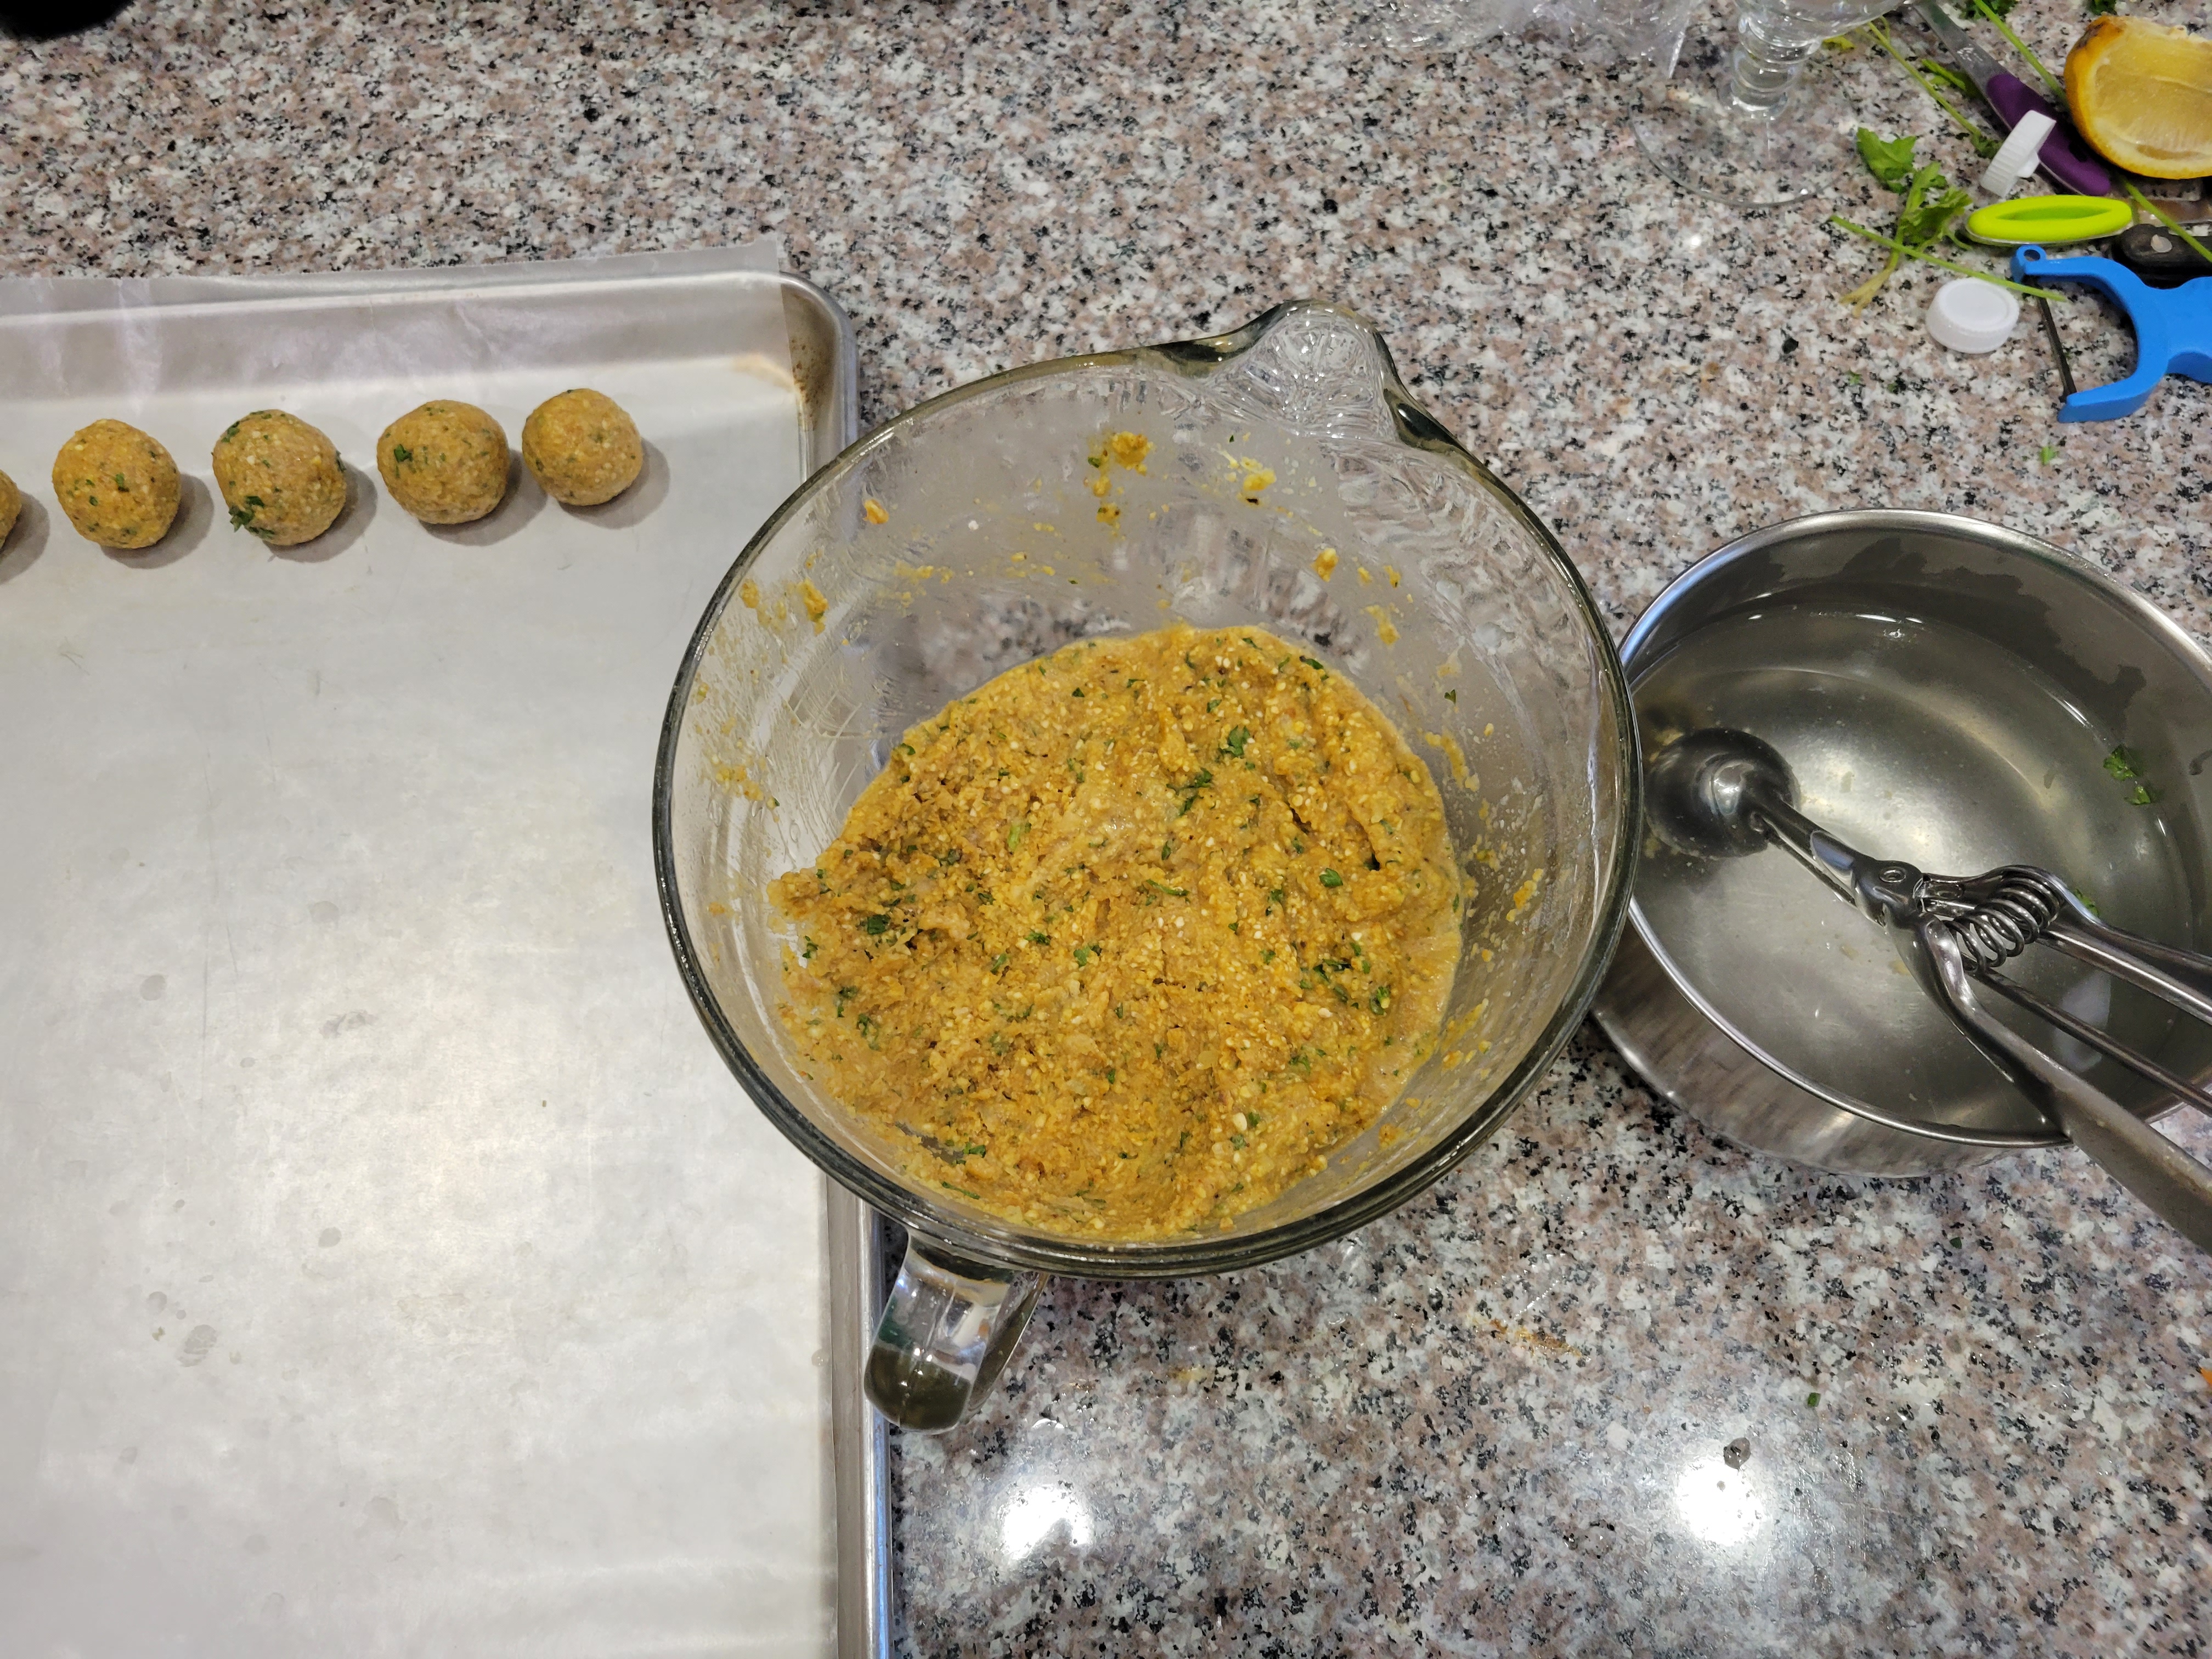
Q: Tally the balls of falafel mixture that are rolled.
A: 5